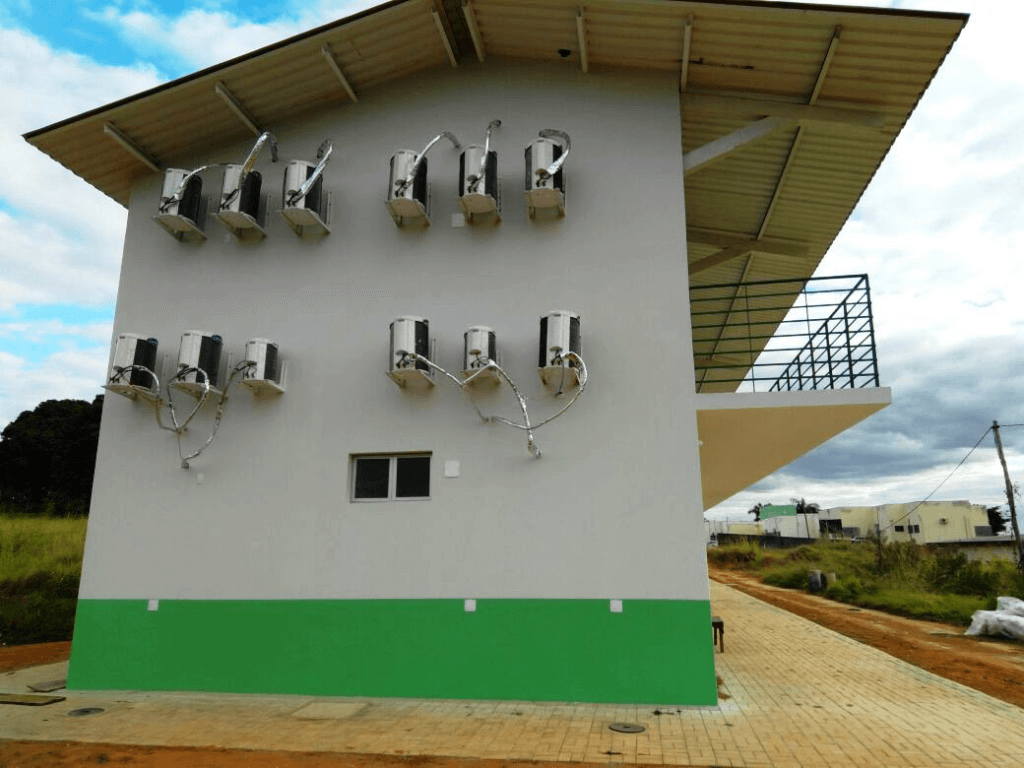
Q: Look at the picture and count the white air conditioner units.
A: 12